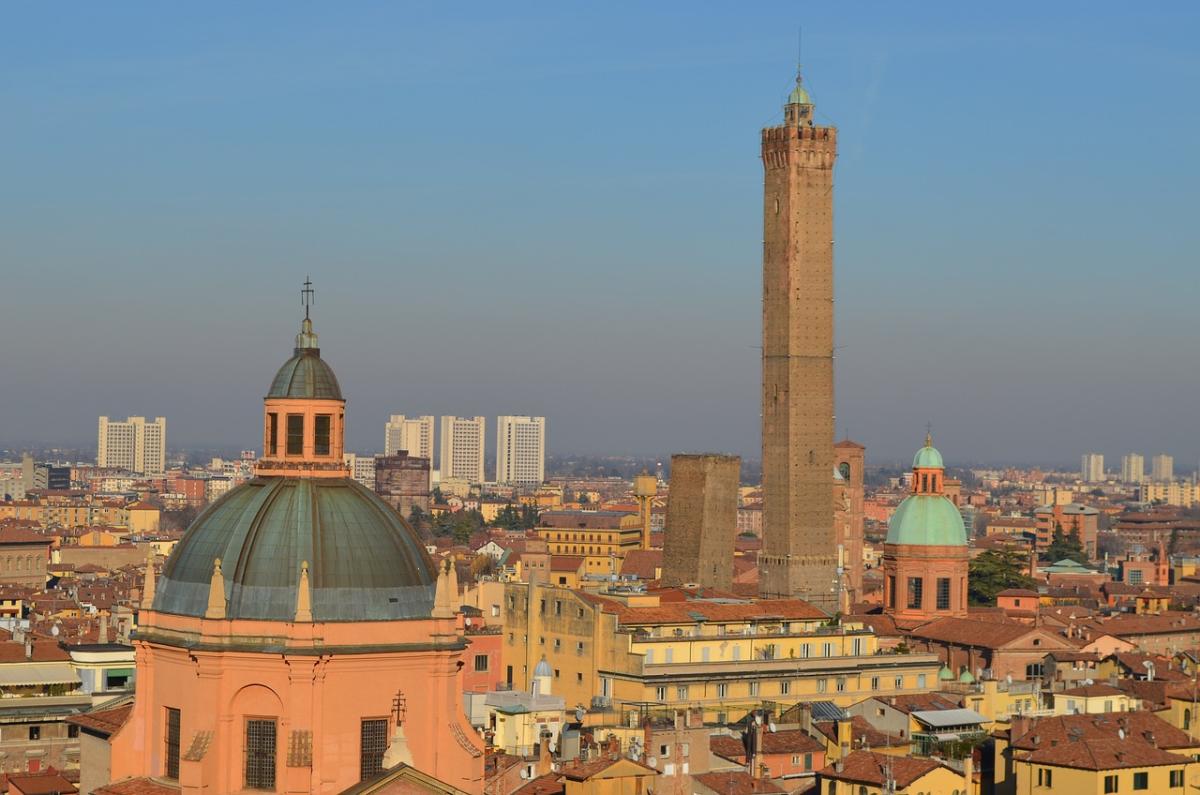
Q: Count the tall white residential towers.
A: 7